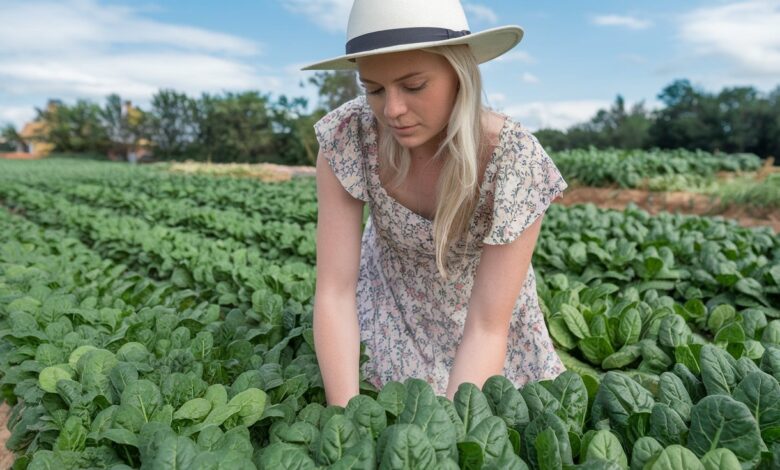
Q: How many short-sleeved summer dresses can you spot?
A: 1